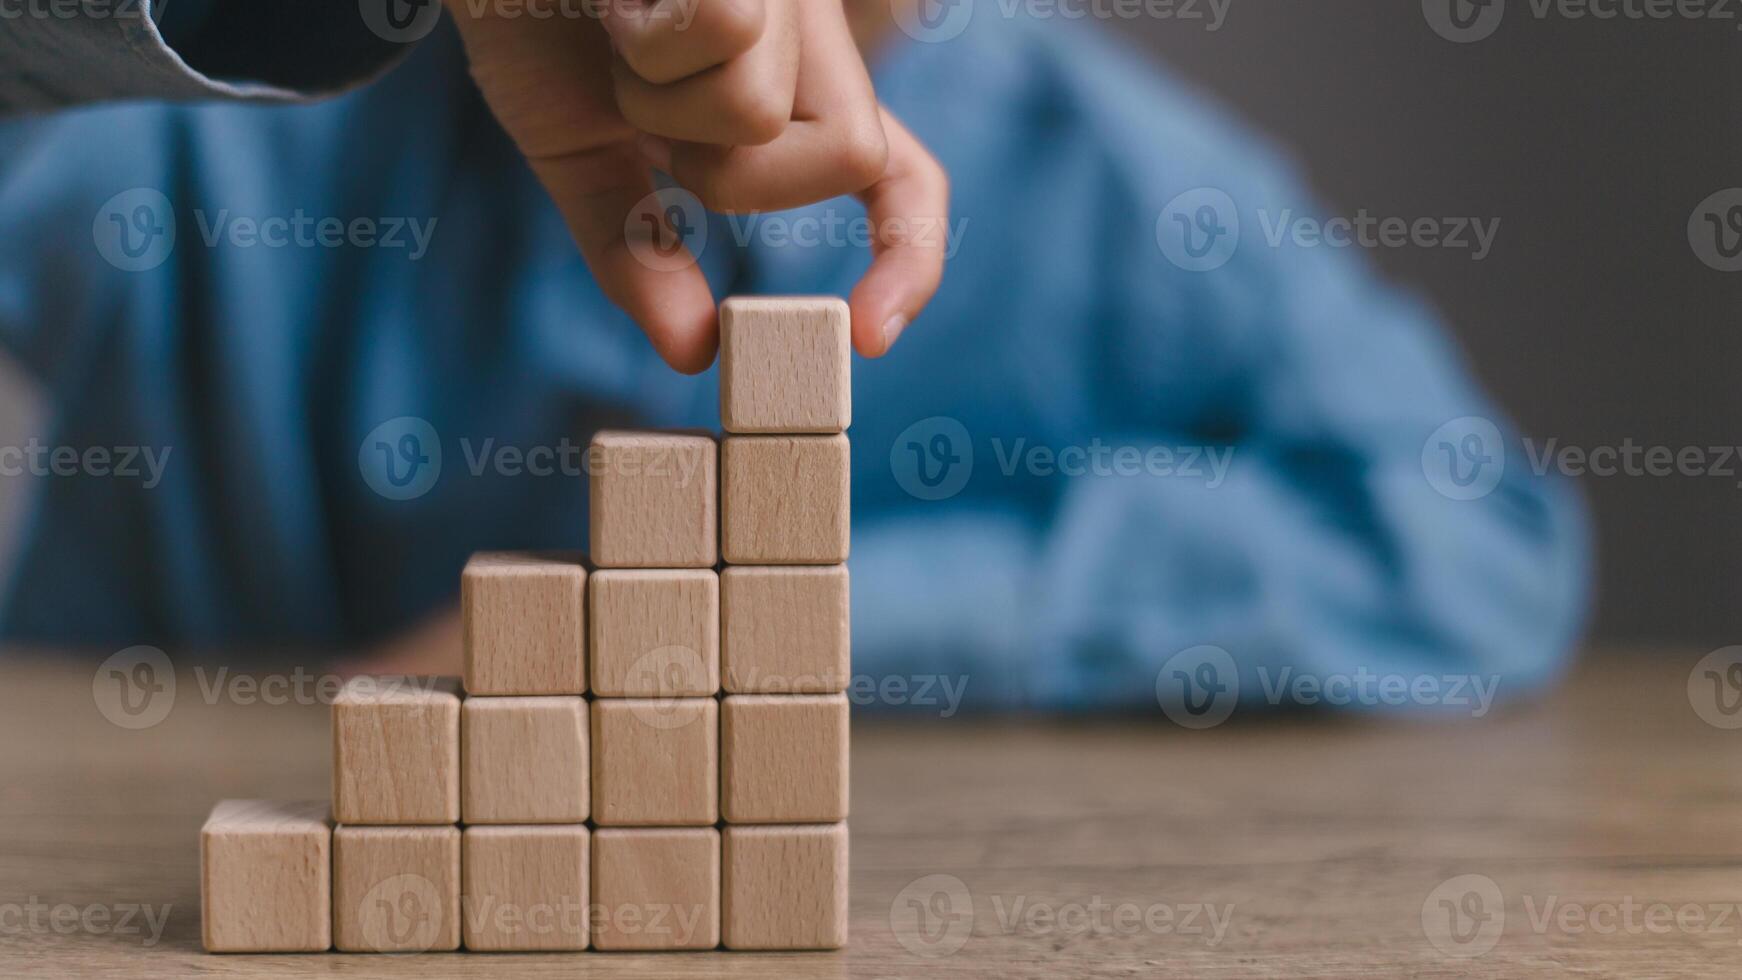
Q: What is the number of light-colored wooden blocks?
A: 15